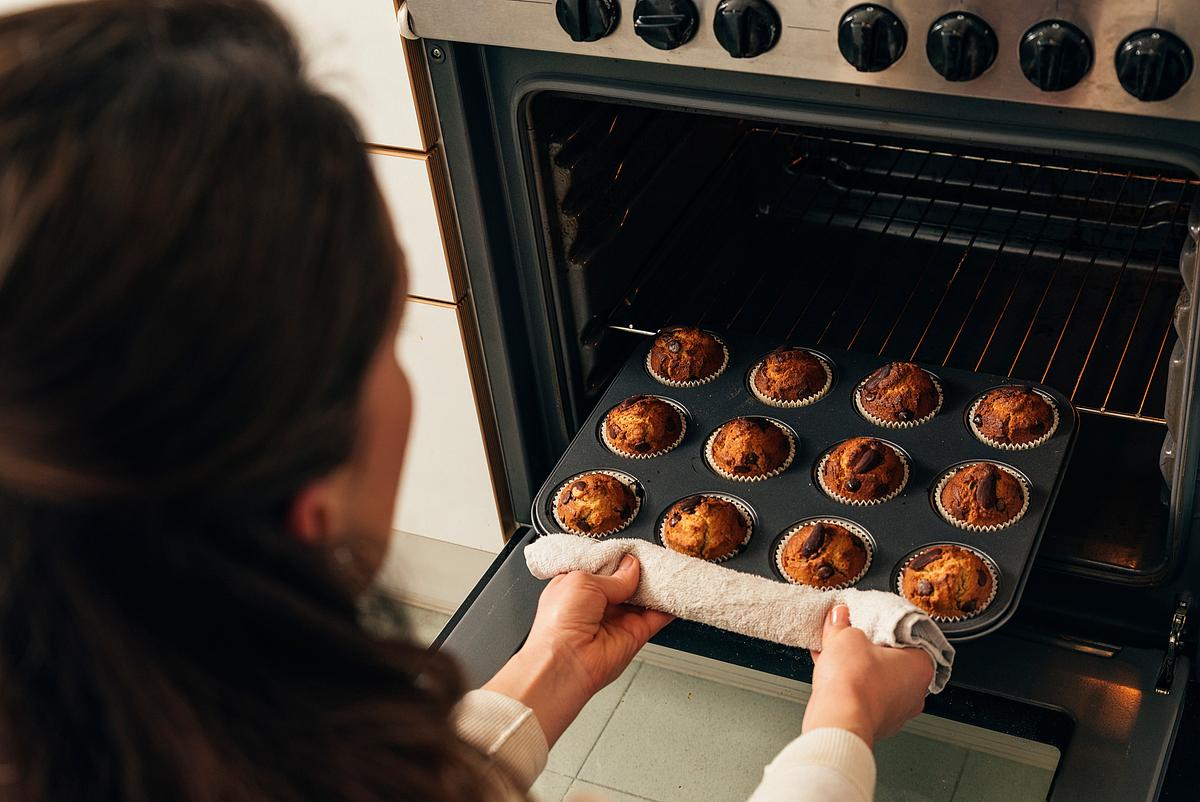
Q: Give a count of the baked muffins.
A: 12